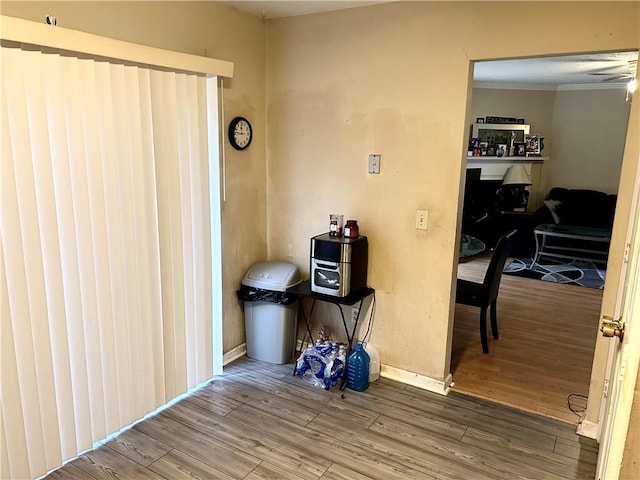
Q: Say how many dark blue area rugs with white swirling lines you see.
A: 1